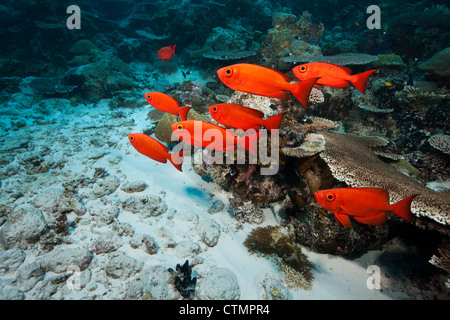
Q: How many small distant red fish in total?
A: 1